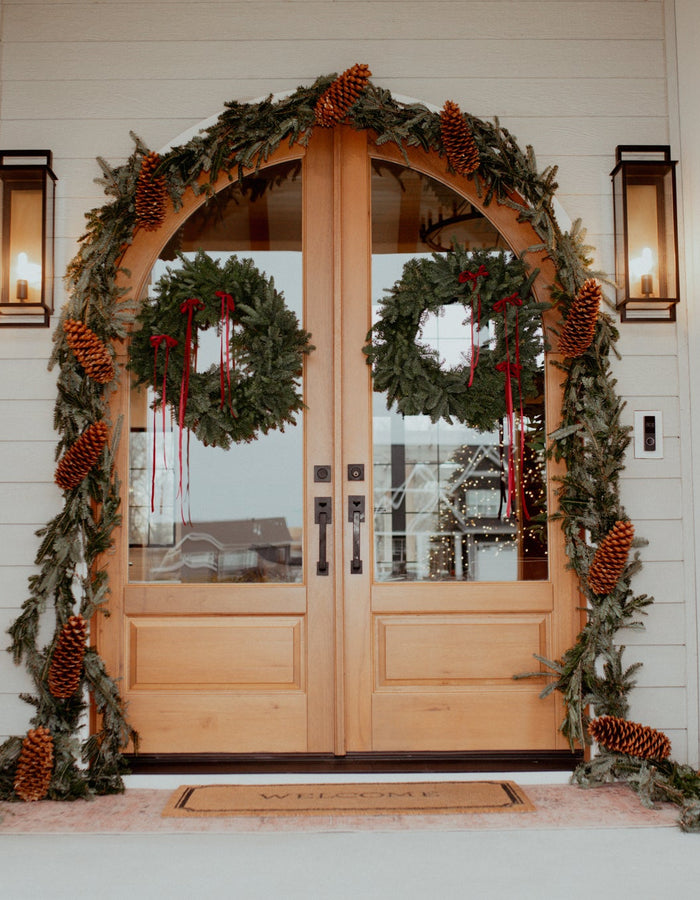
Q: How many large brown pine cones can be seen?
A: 10